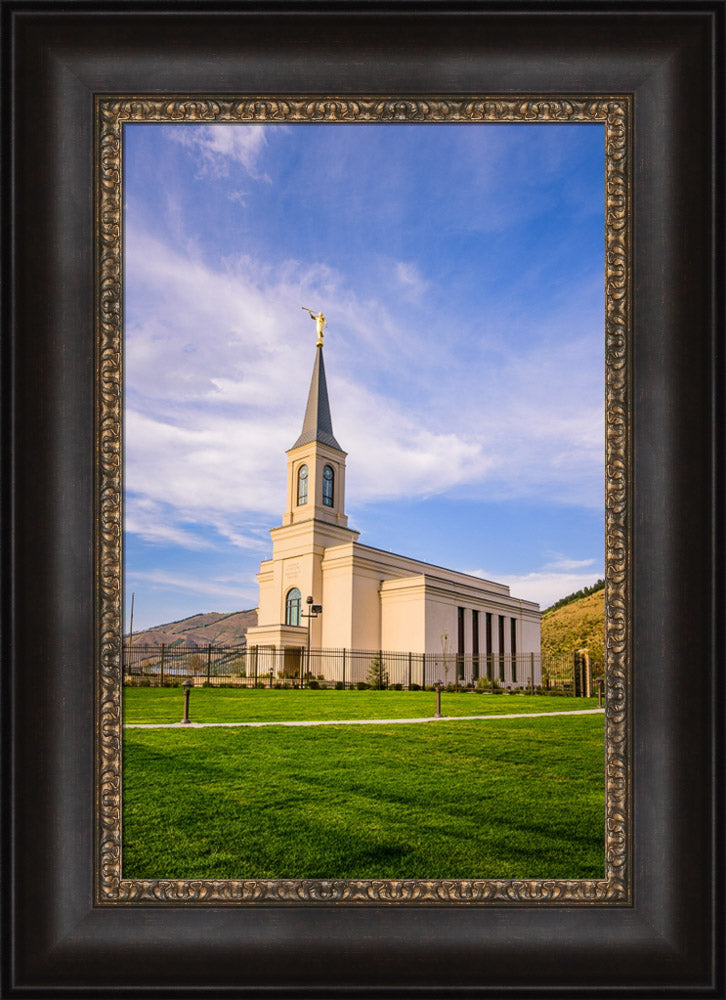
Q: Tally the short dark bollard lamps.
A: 3